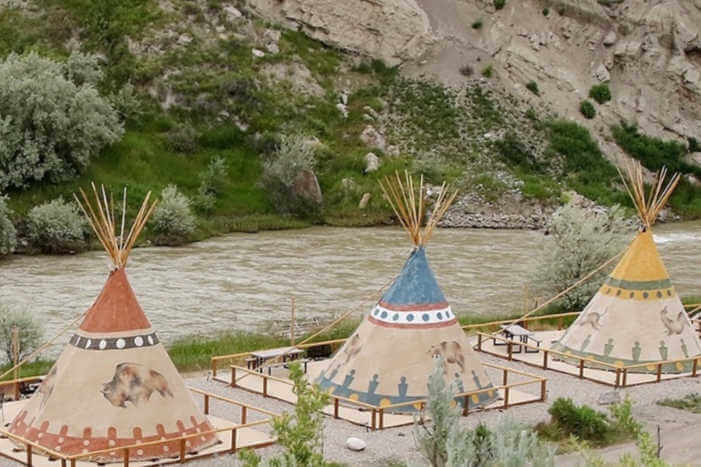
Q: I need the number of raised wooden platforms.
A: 3